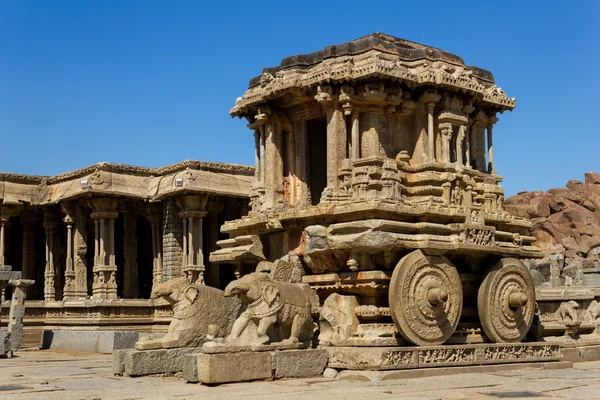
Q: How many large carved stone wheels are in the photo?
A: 2